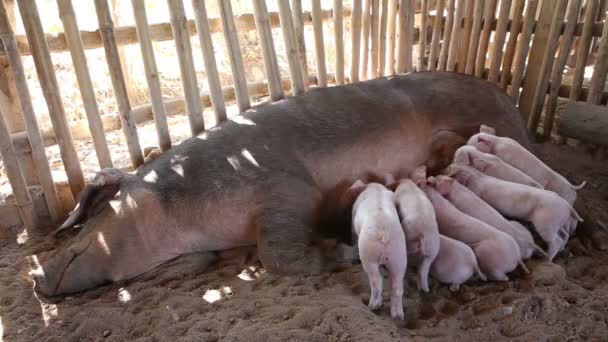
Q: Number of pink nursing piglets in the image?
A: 8